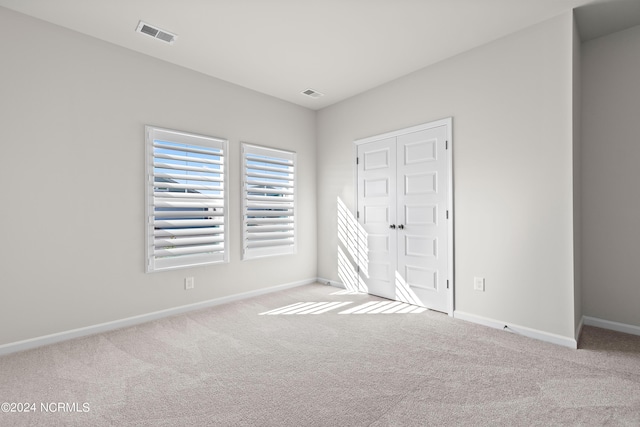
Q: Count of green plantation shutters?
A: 0